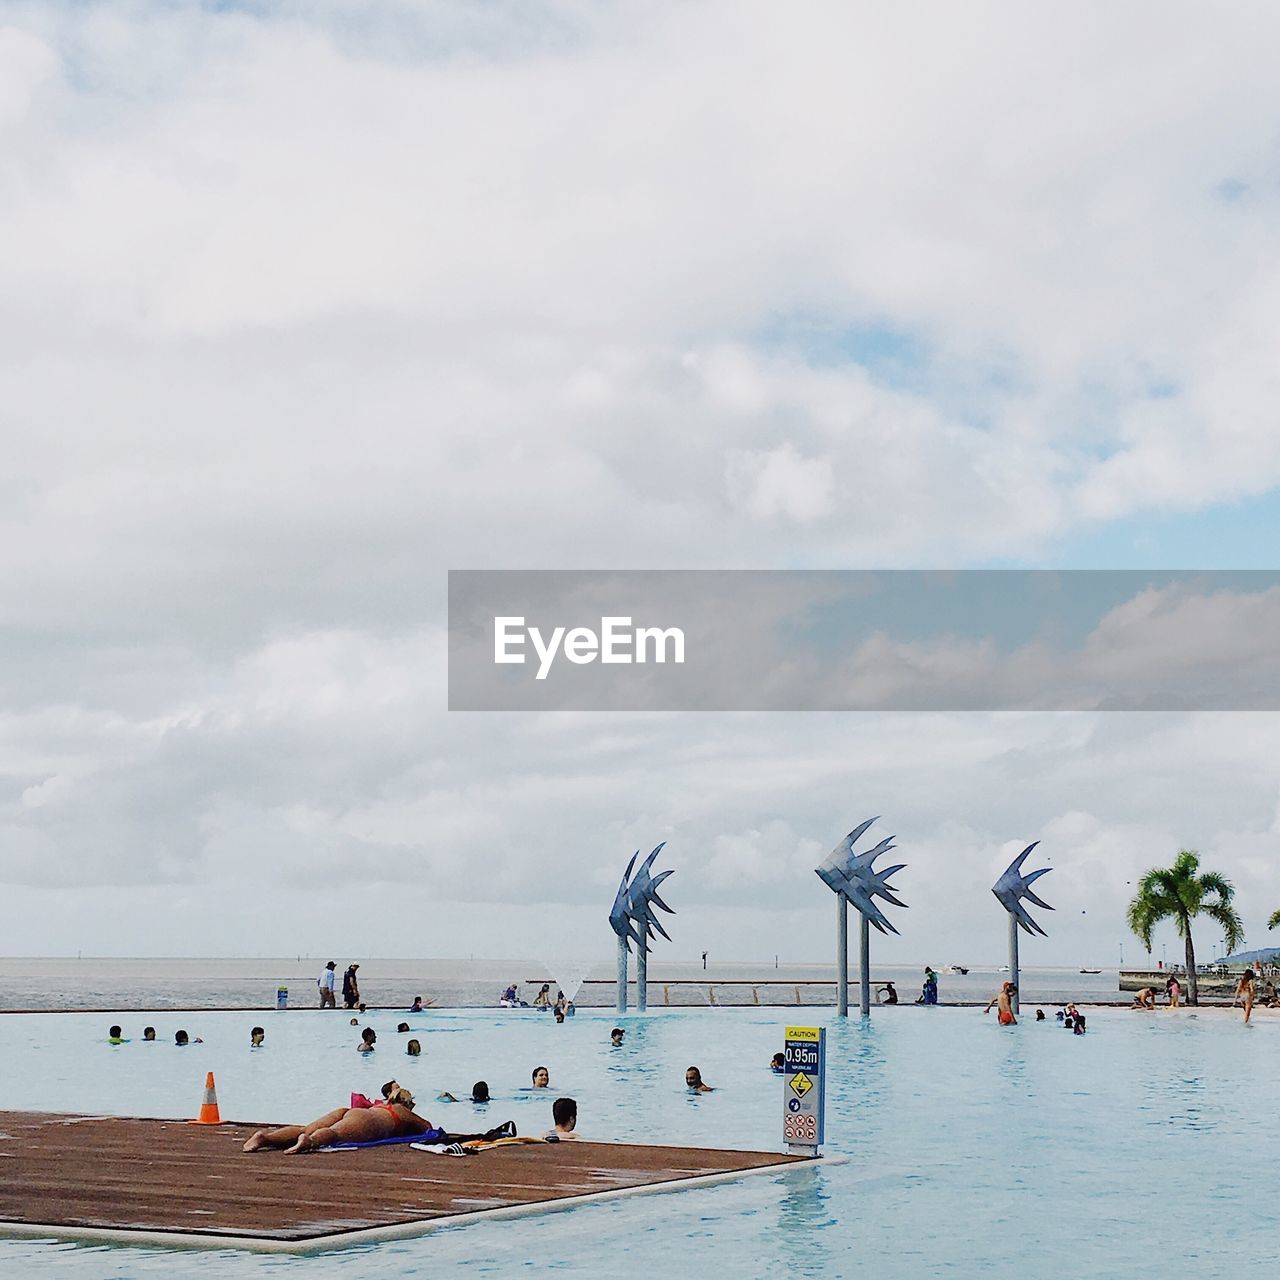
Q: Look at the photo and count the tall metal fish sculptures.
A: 5